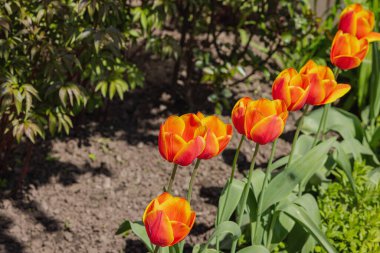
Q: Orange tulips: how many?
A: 9